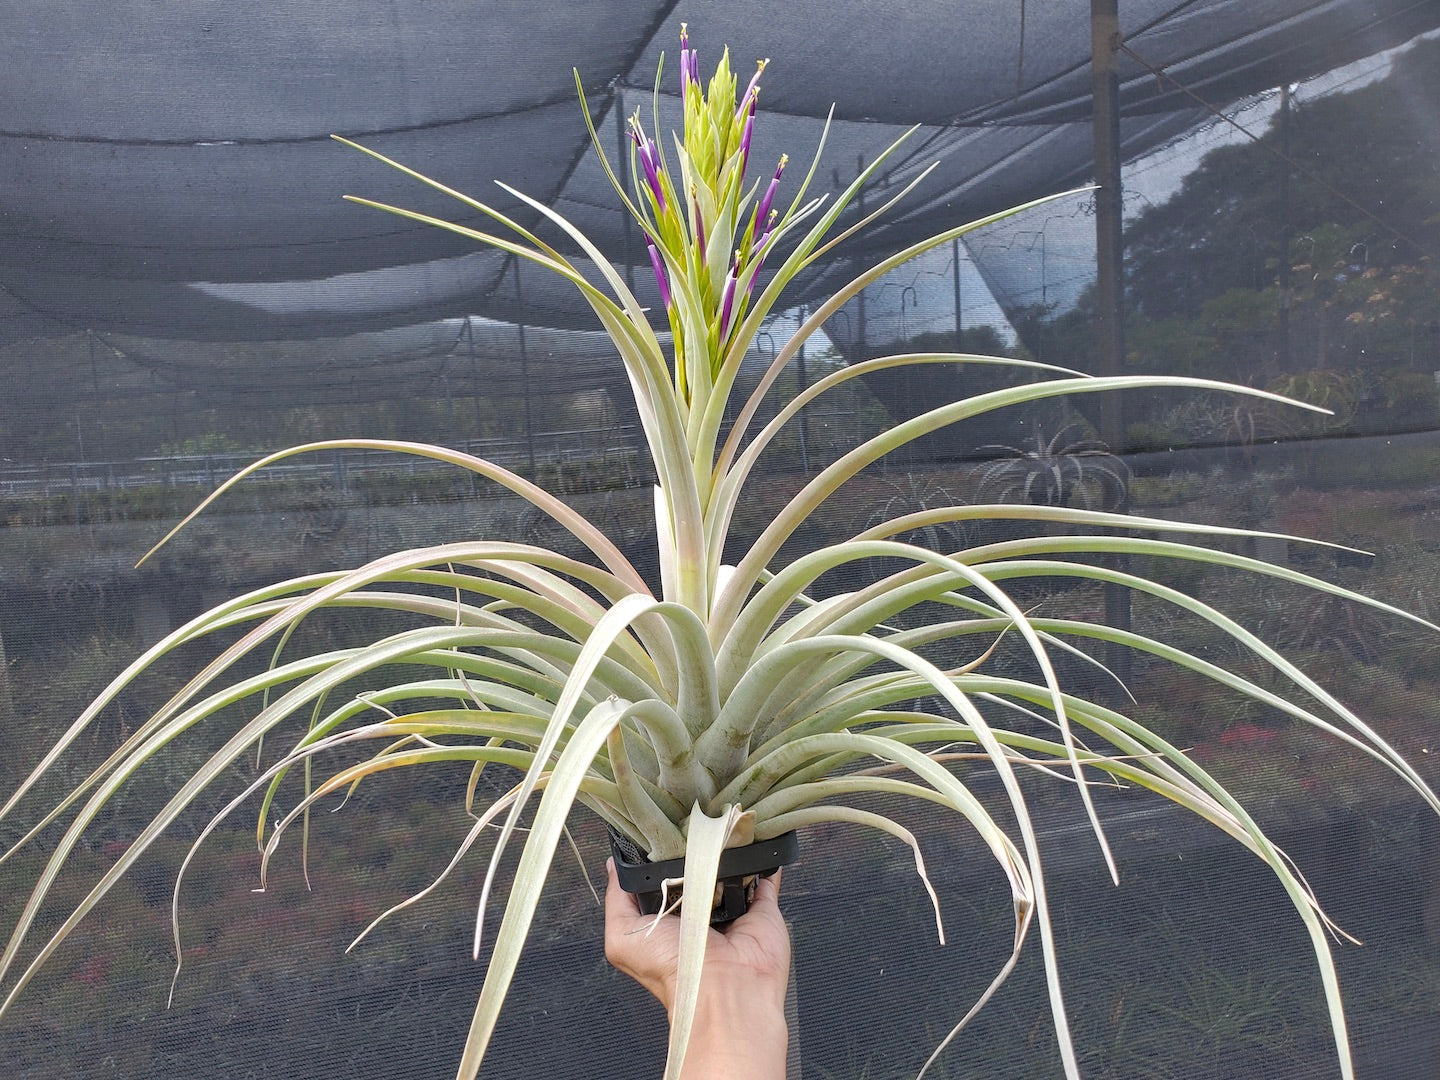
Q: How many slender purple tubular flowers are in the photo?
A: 11